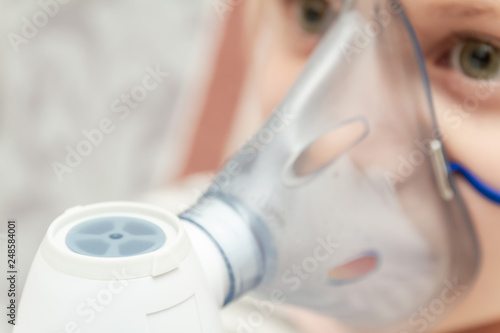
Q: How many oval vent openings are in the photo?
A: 2